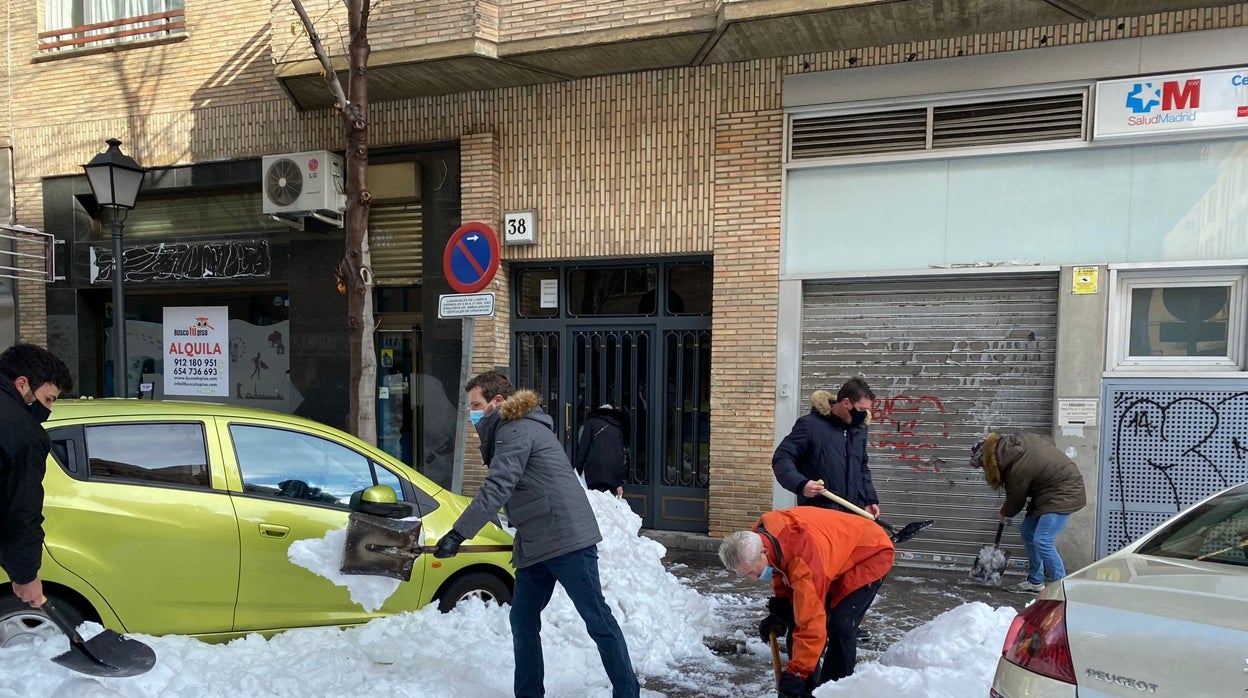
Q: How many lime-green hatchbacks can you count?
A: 1